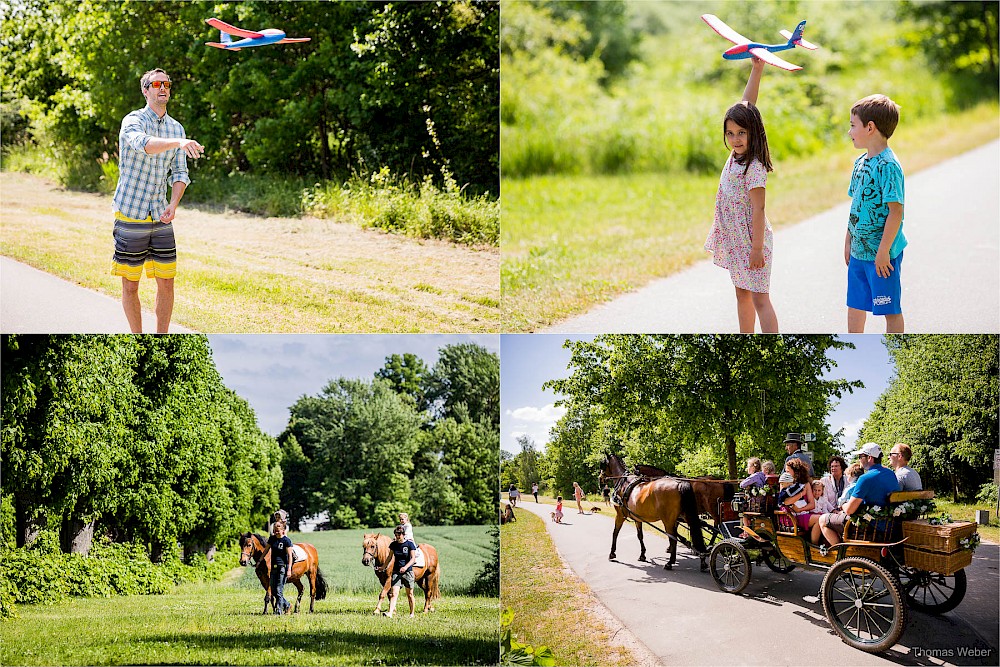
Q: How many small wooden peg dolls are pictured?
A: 0